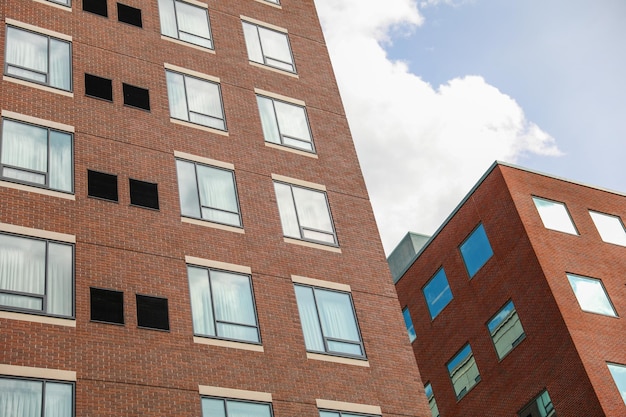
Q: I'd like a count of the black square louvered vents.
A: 8